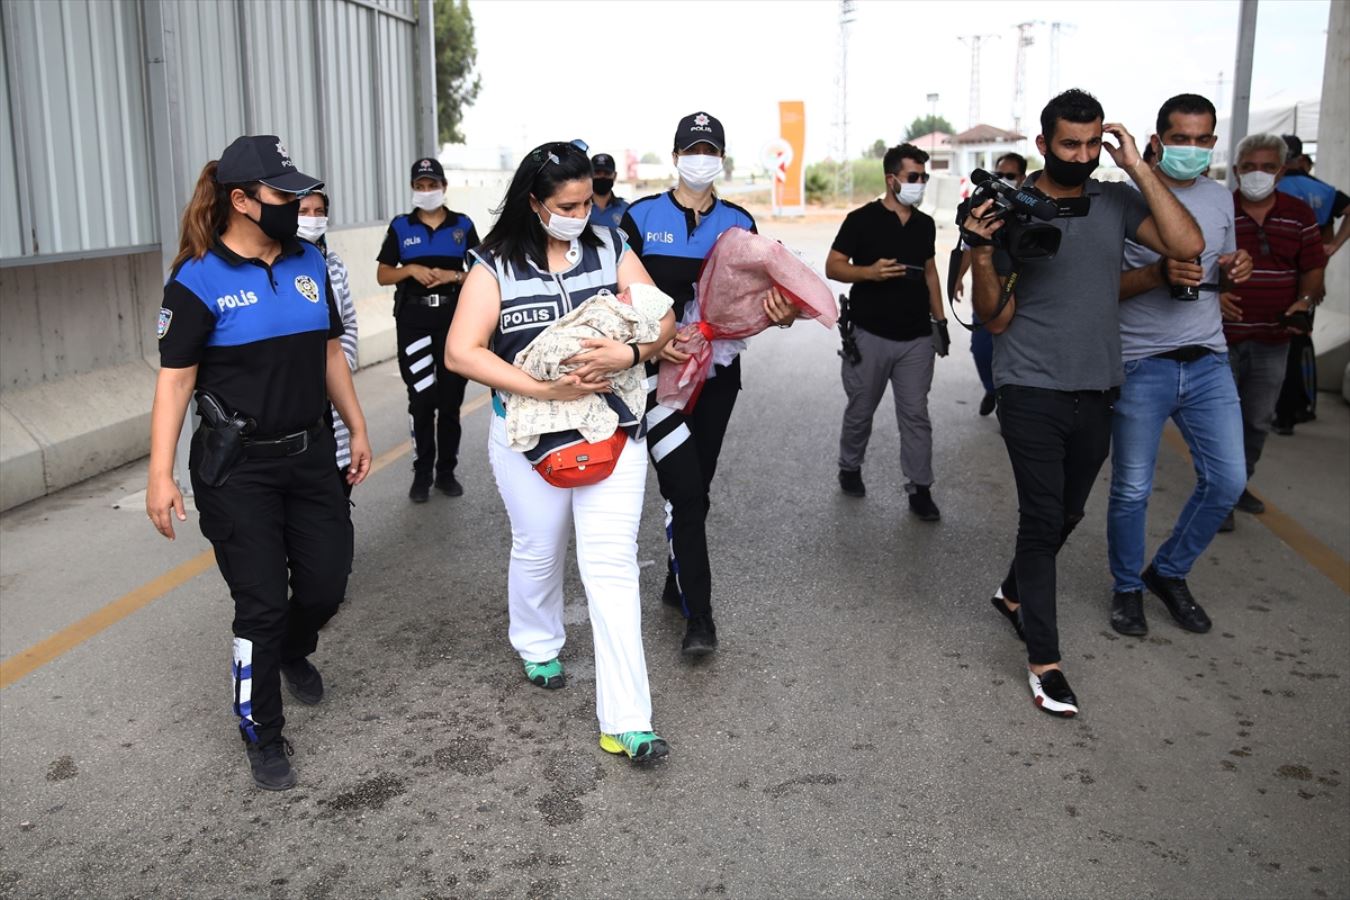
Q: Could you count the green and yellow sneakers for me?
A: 2